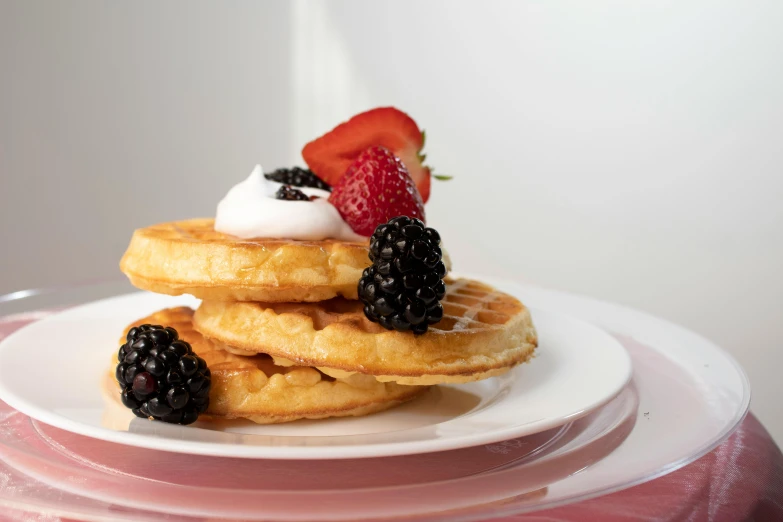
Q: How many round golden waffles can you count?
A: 3